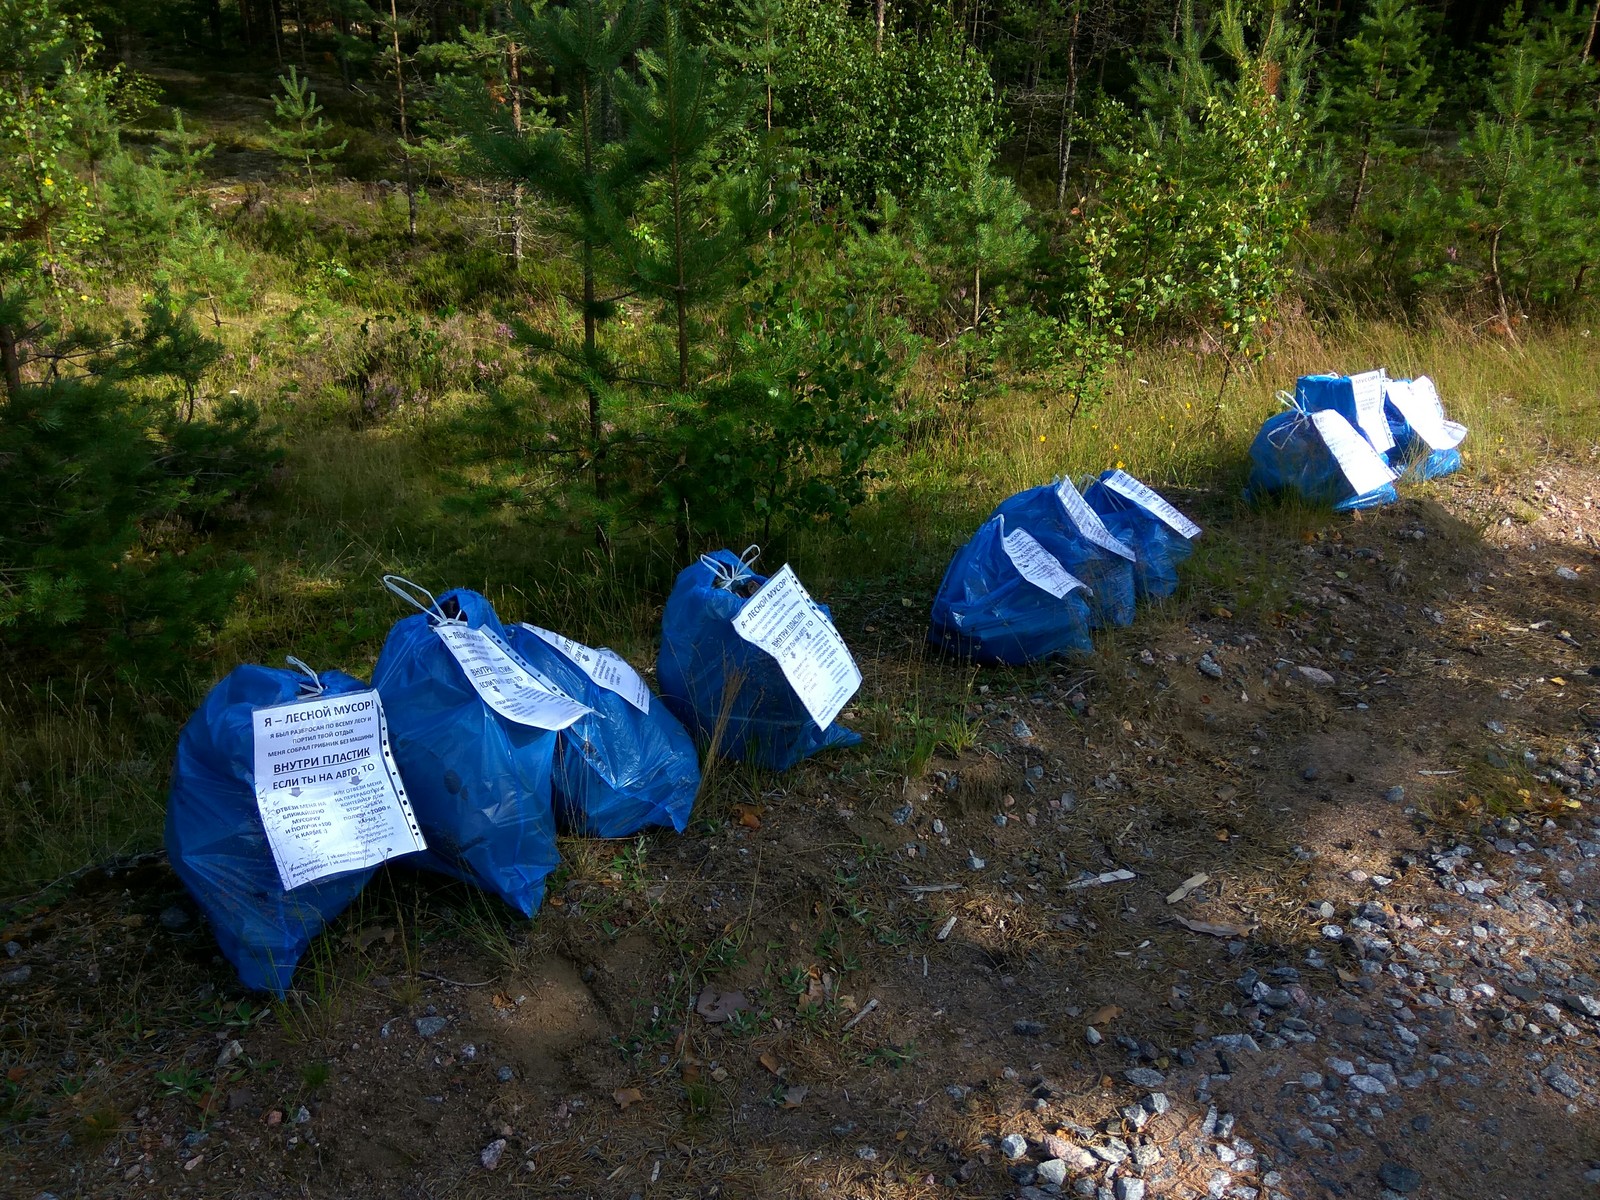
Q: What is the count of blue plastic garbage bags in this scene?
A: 10